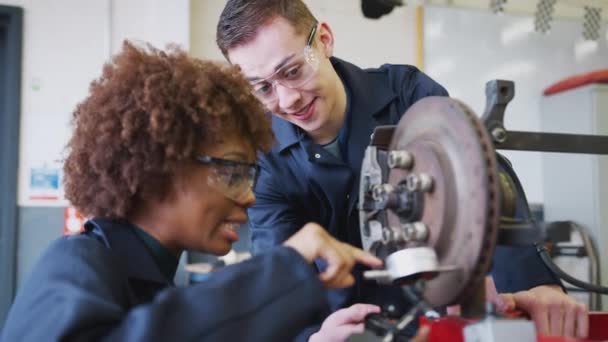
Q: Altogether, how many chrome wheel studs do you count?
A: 5